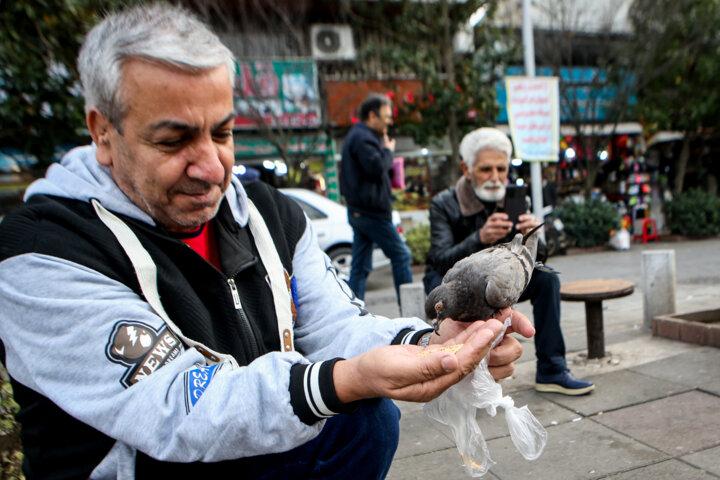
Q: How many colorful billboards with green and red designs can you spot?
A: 1